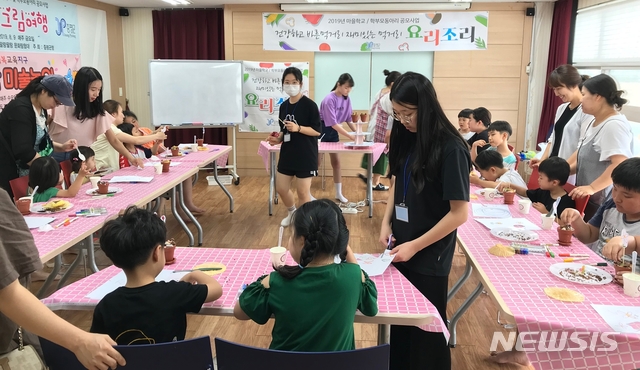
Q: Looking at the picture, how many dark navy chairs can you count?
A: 2